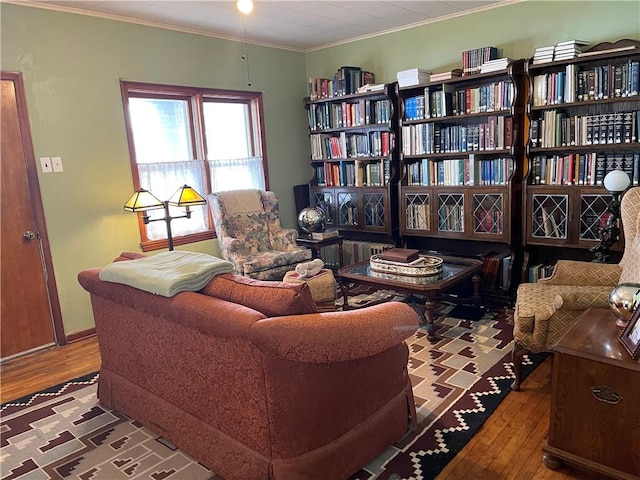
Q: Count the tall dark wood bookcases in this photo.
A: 3